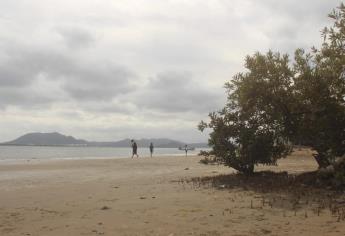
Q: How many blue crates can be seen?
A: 0